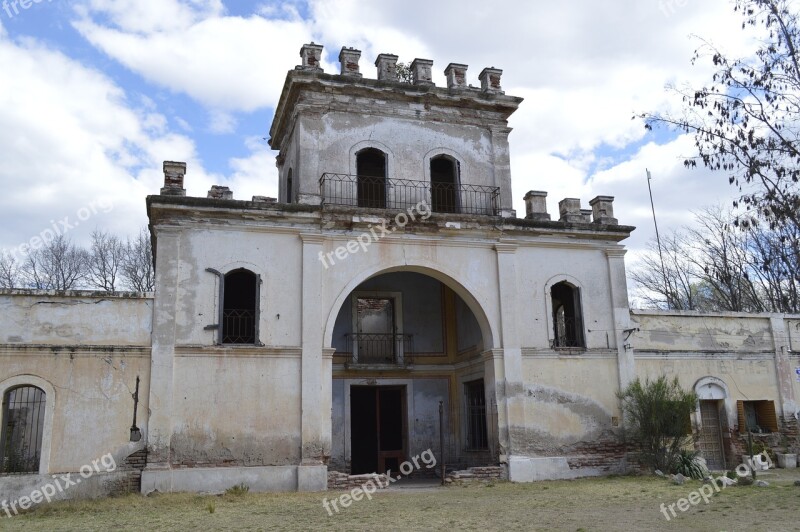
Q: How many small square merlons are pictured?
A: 11